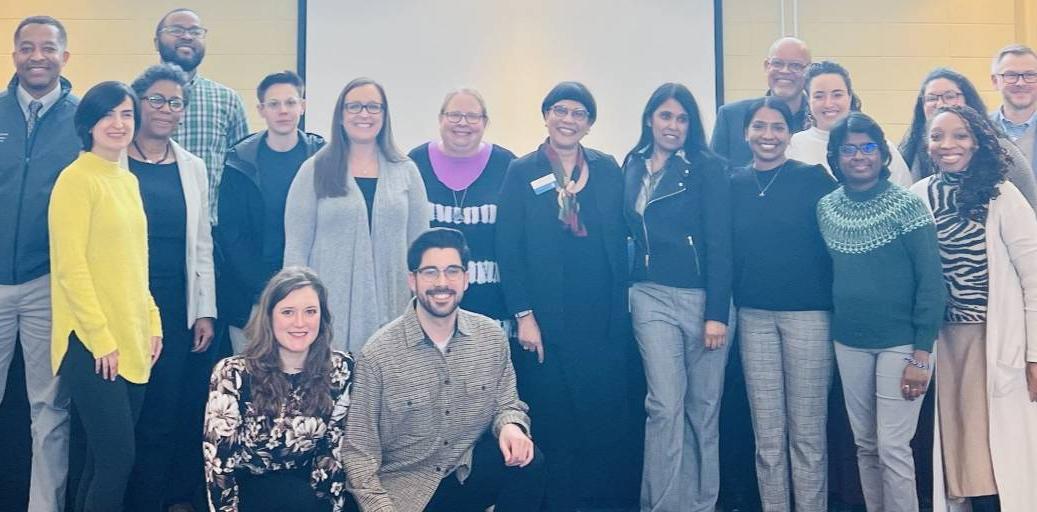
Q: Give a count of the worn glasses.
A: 11